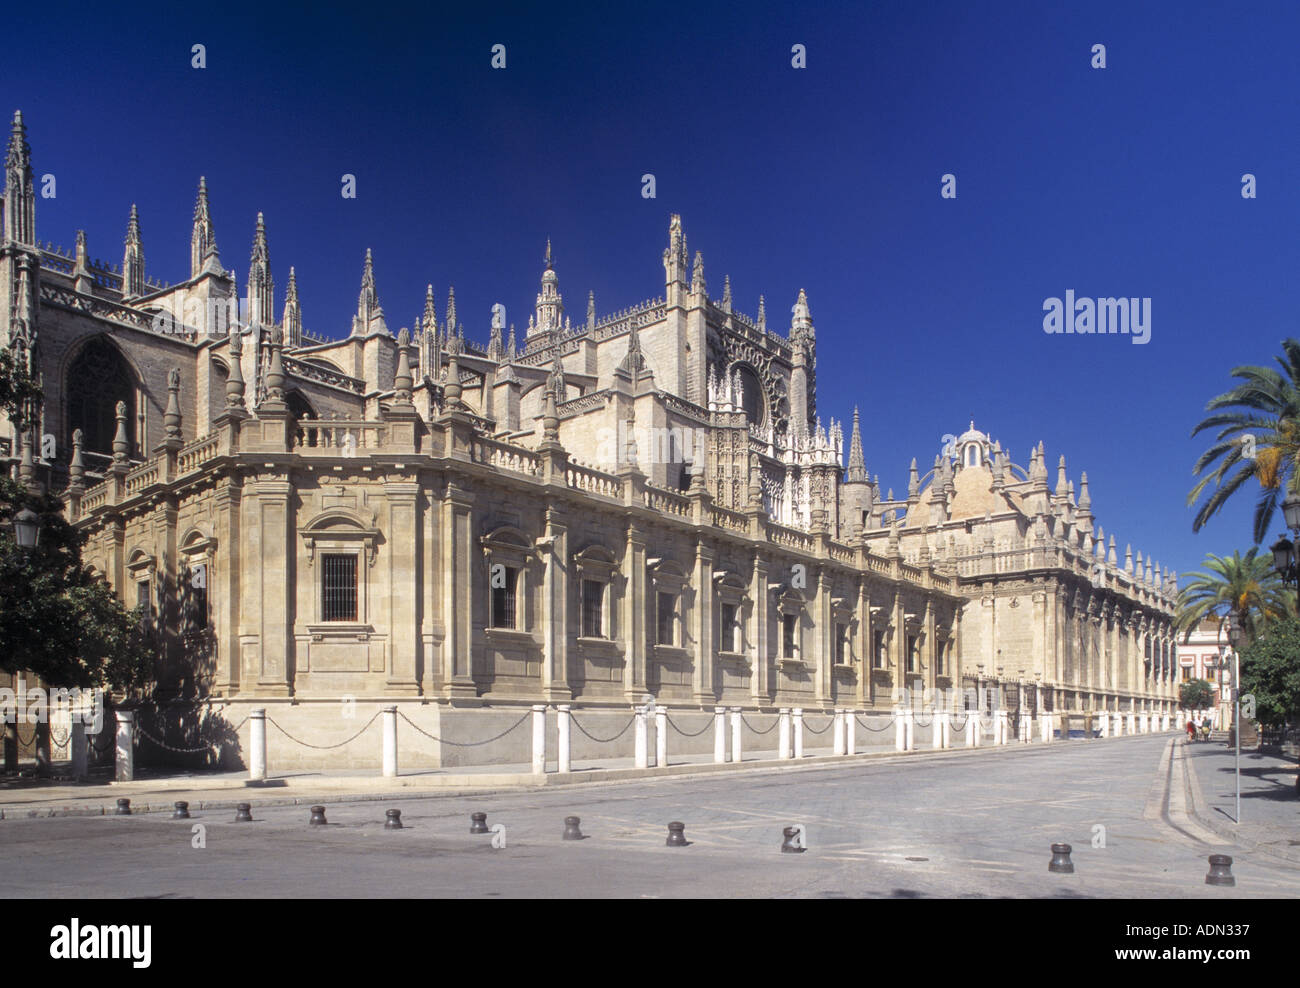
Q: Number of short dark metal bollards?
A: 11